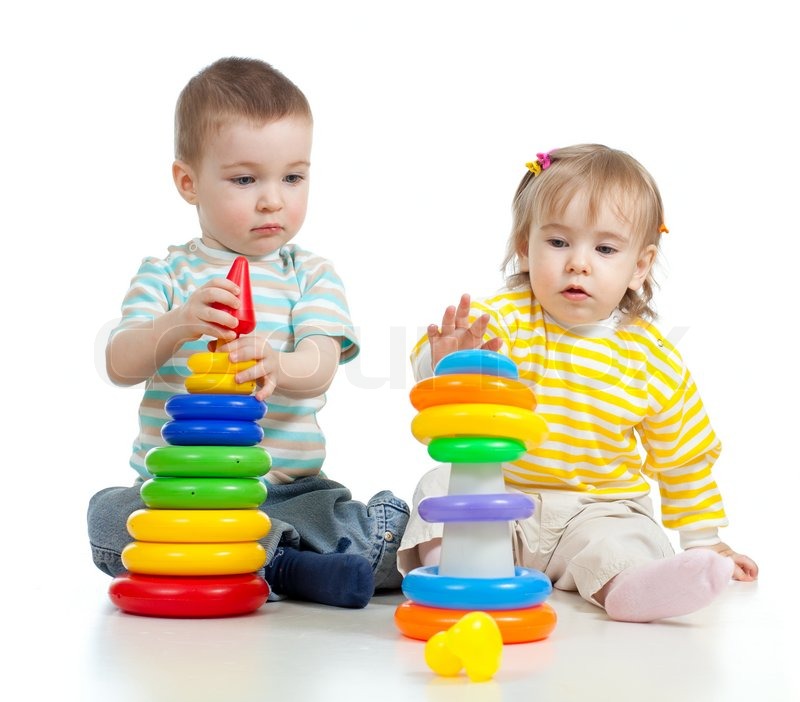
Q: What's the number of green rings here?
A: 3